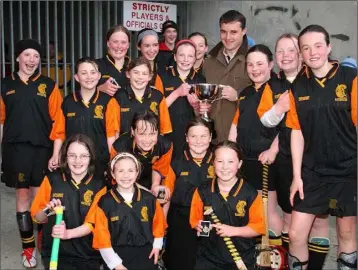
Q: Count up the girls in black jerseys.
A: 15